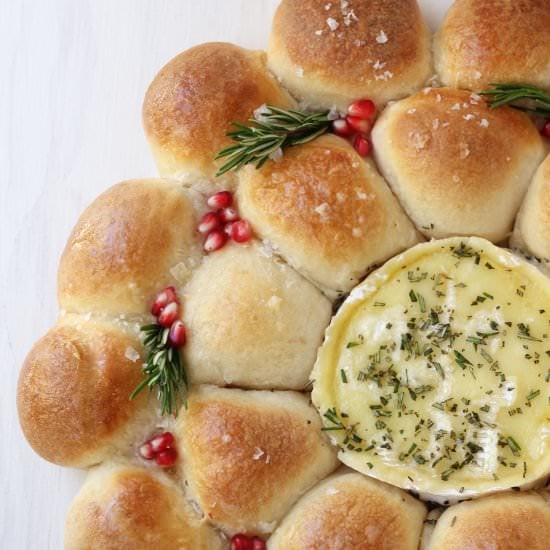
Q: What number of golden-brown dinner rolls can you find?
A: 13